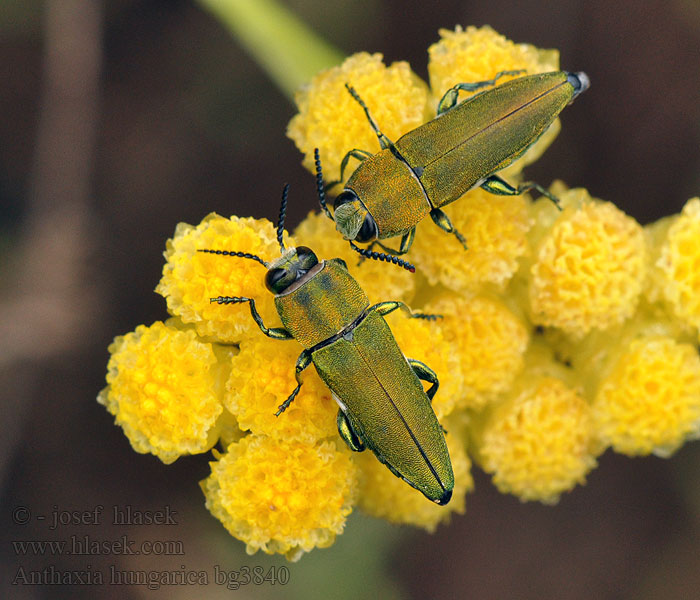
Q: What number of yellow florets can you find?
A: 15